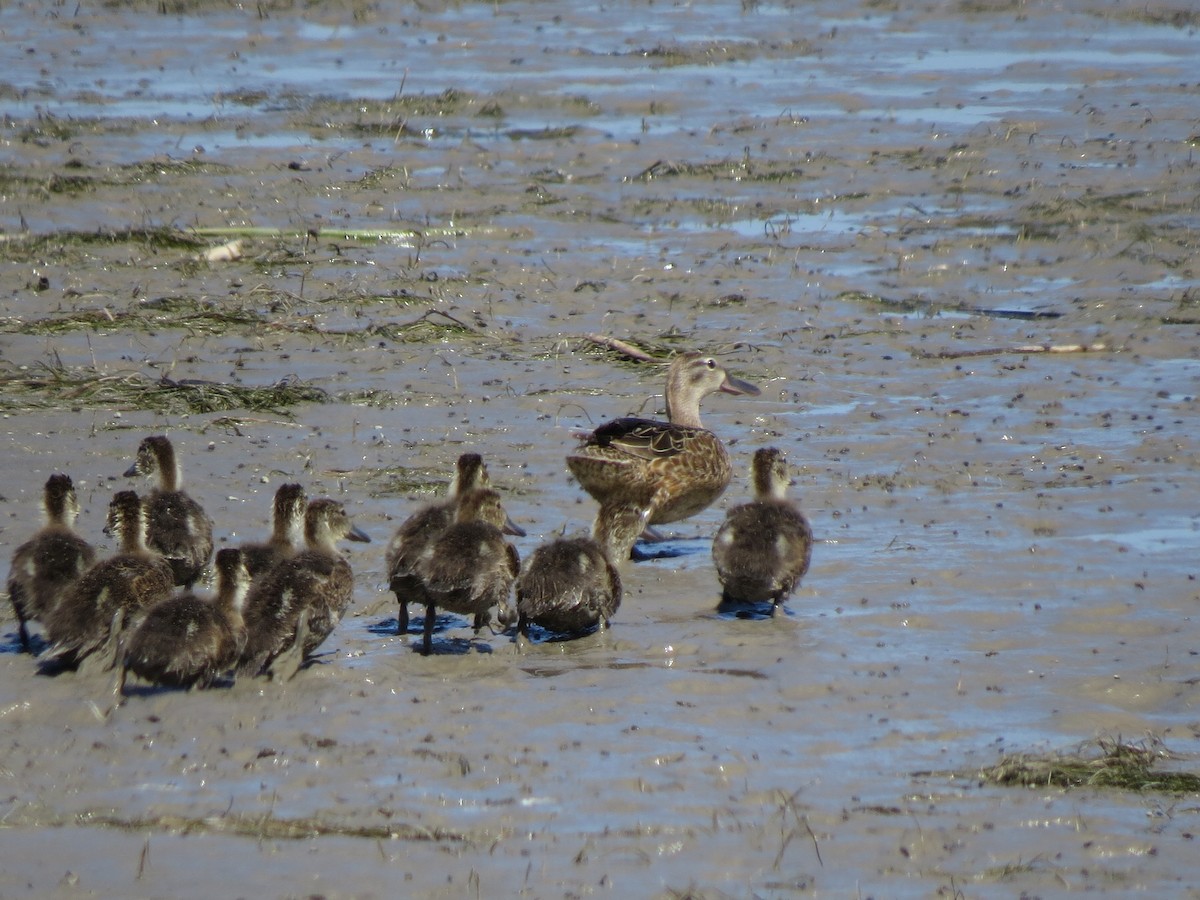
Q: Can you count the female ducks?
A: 1